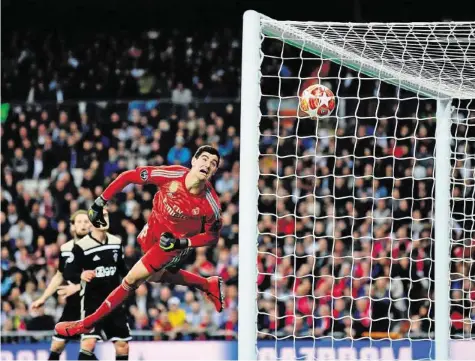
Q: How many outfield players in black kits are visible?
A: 2